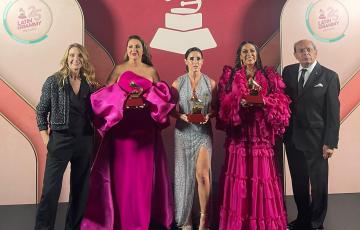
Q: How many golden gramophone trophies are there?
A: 3